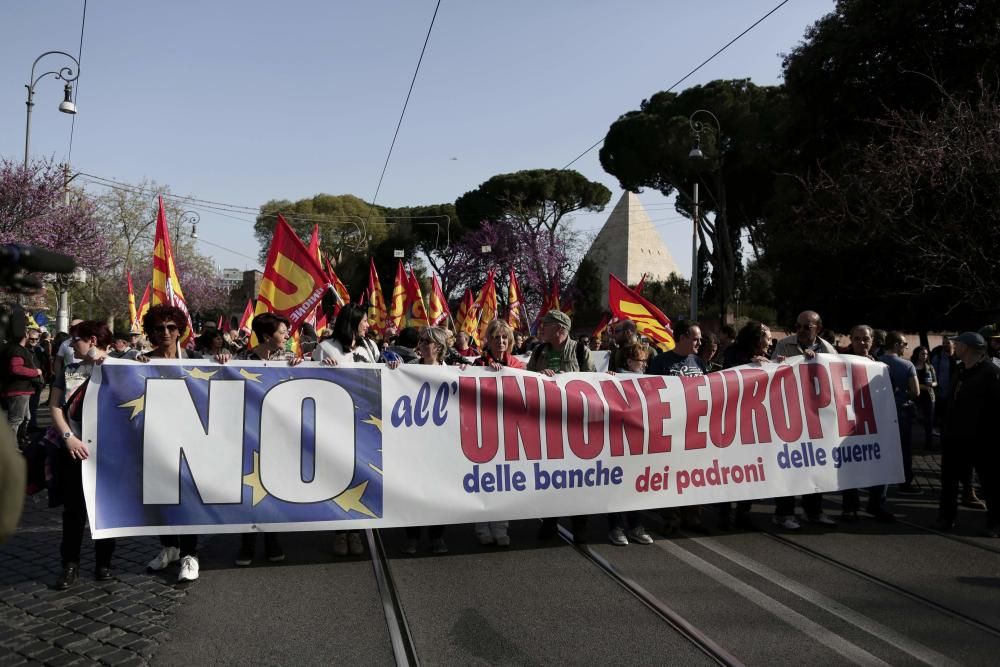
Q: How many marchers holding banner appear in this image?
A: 12